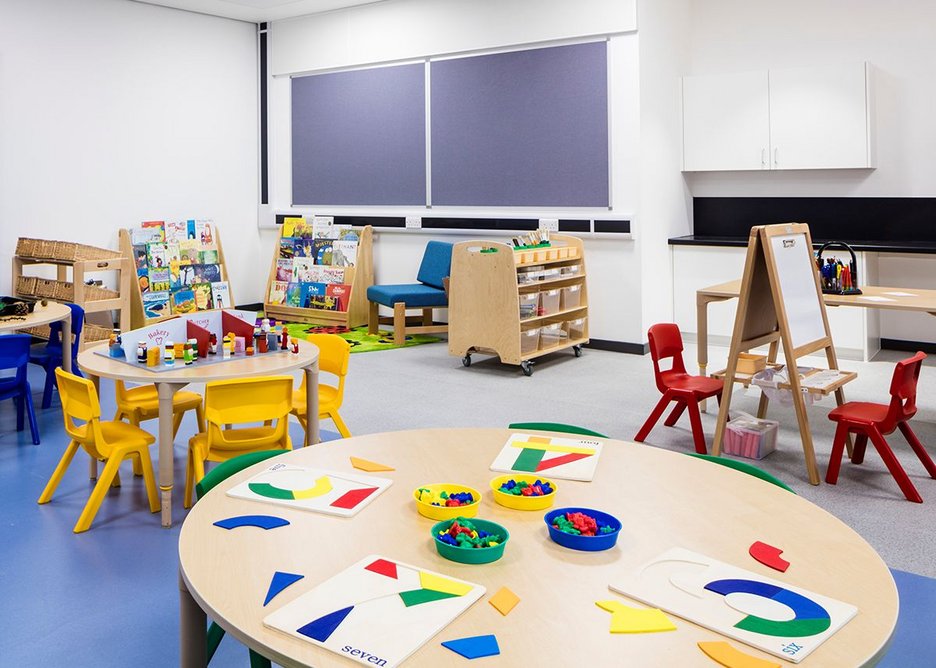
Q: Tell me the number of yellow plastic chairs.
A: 4